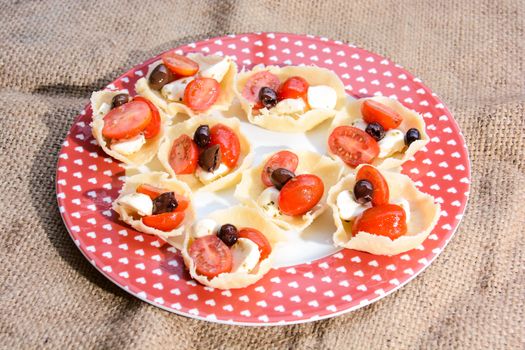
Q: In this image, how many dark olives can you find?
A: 11